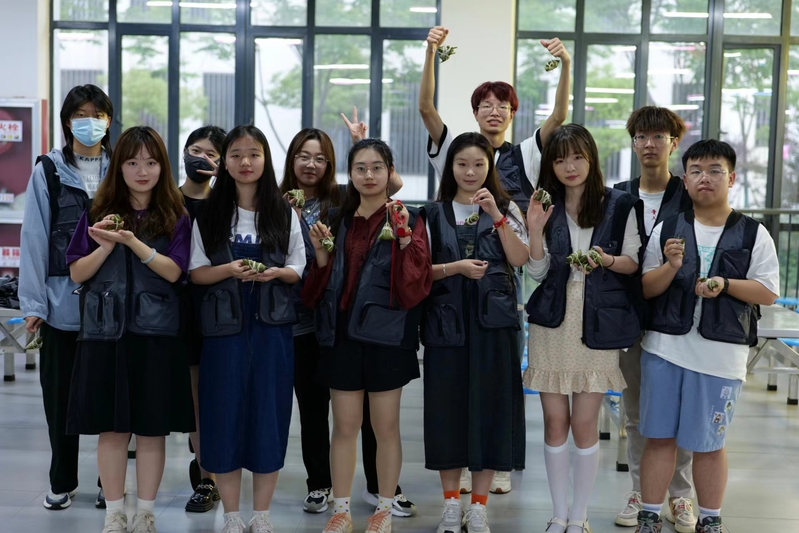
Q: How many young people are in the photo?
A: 11